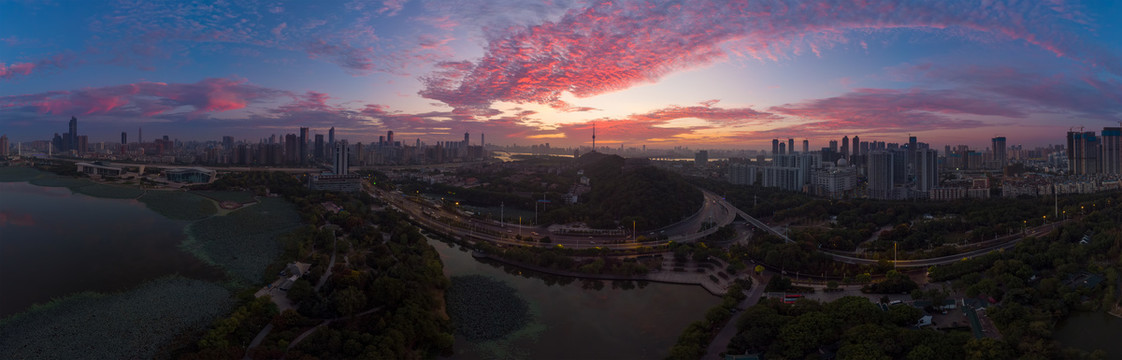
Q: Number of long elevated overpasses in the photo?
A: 2